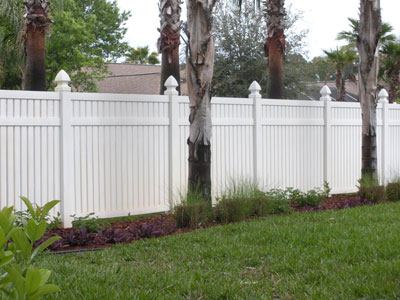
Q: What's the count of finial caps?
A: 5